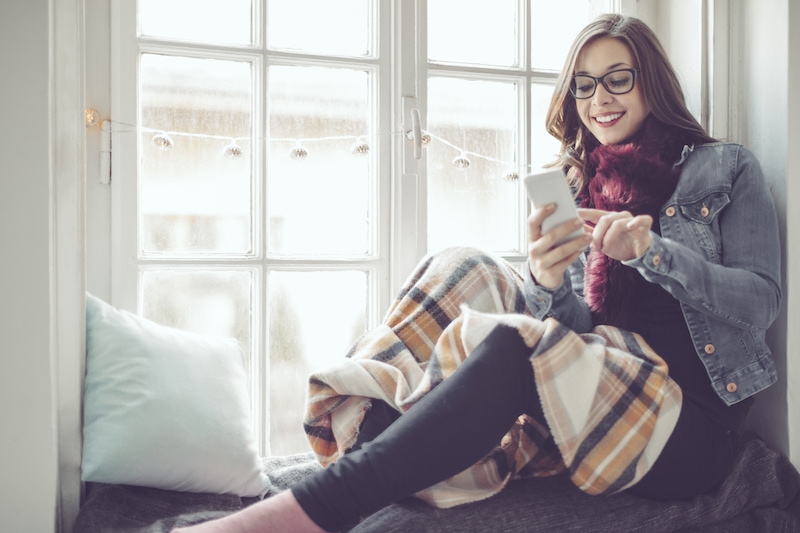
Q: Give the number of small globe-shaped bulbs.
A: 8